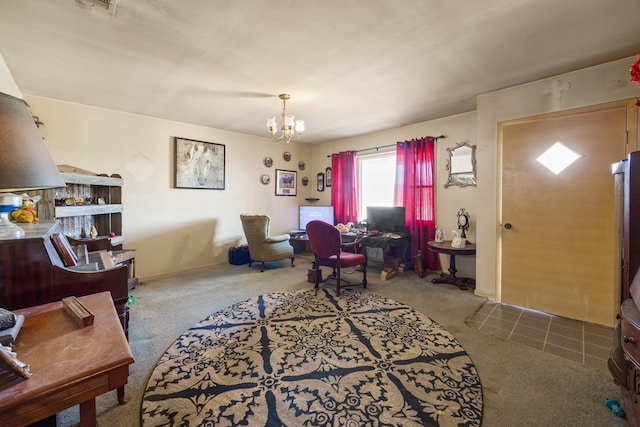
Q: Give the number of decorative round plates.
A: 5